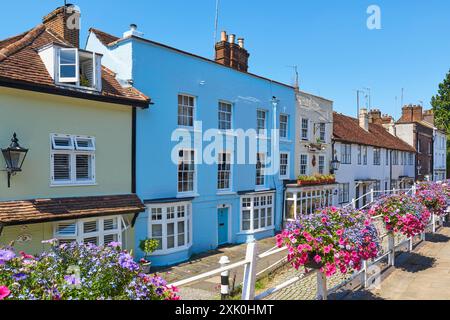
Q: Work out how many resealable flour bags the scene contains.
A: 0